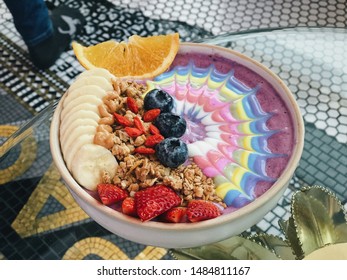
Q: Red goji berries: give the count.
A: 8